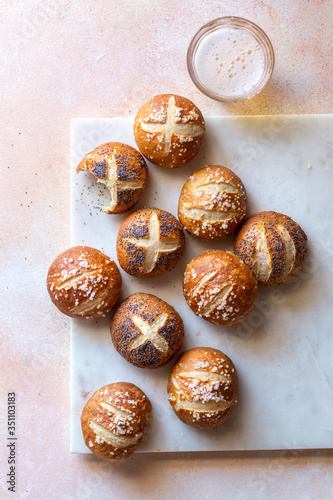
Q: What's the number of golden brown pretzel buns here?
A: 10